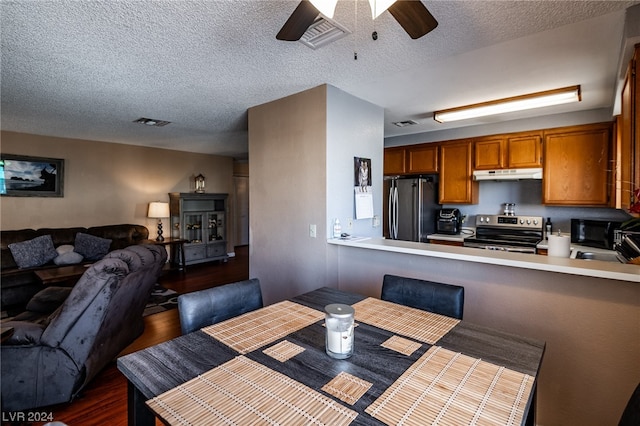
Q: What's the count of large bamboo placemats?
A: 4